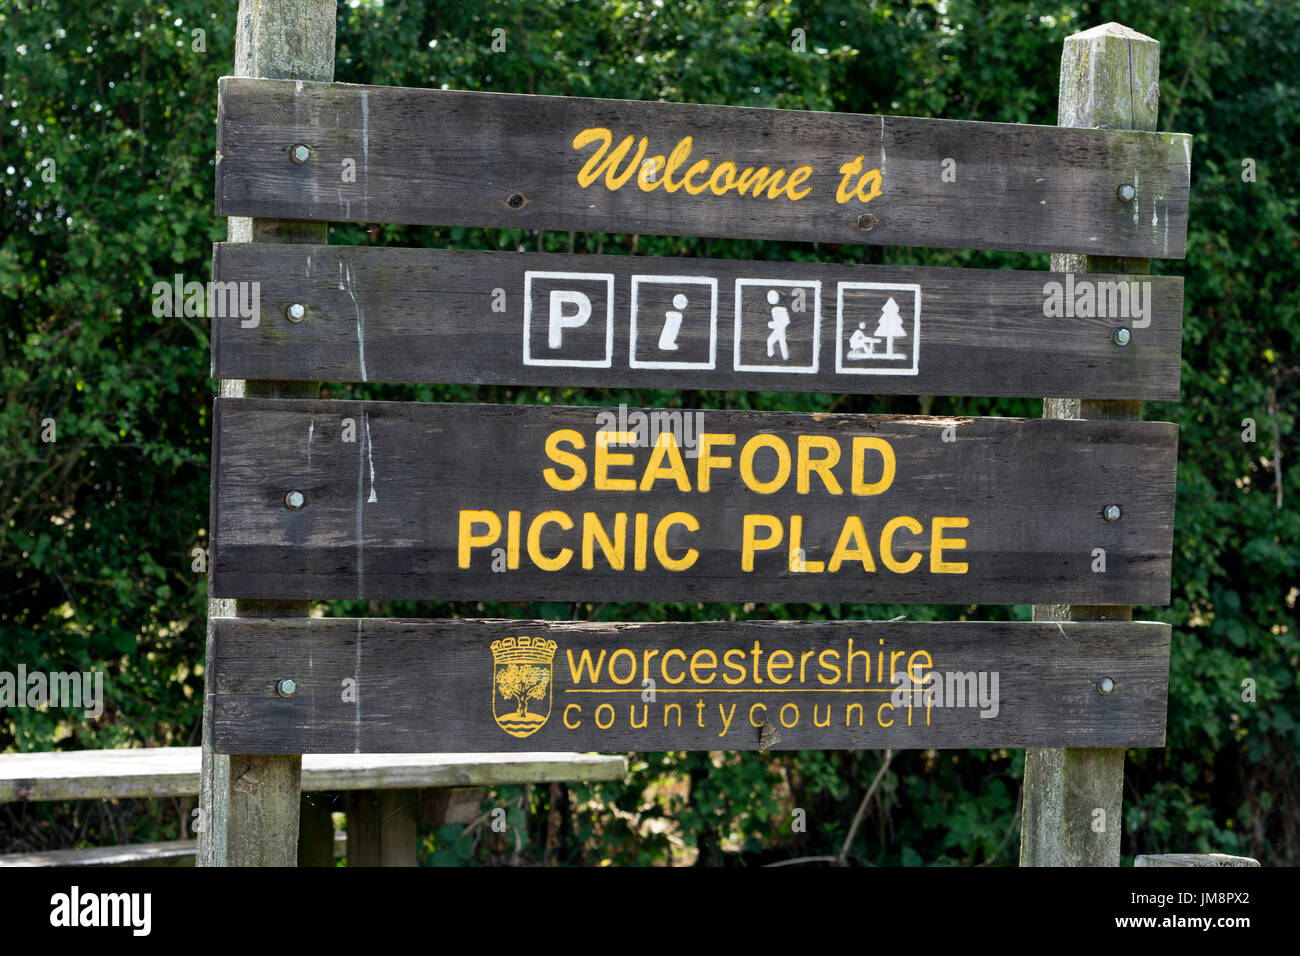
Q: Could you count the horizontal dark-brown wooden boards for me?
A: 4